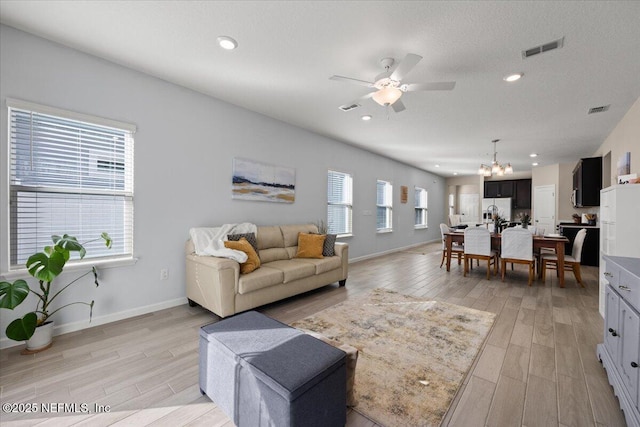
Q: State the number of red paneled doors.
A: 0